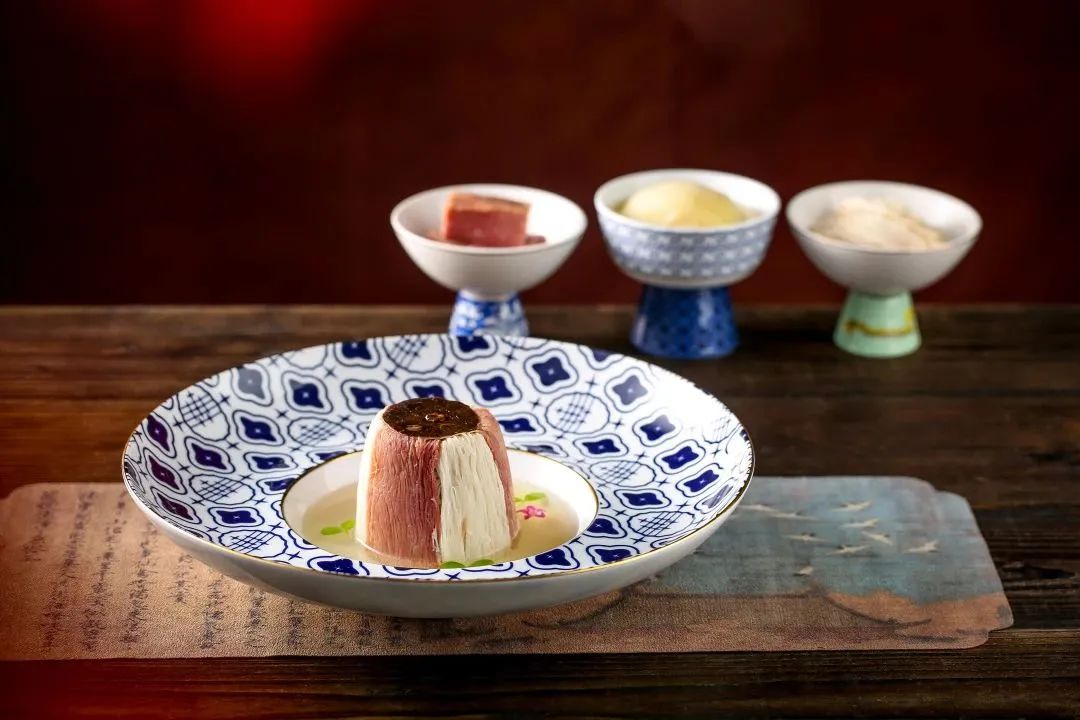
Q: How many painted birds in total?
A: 9